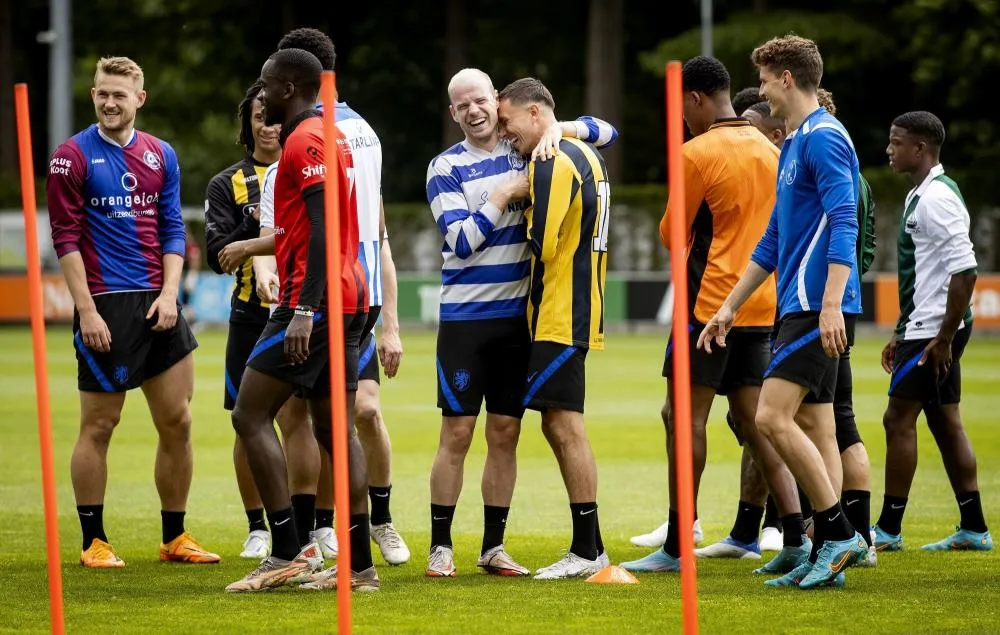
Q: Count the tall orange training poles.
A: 3